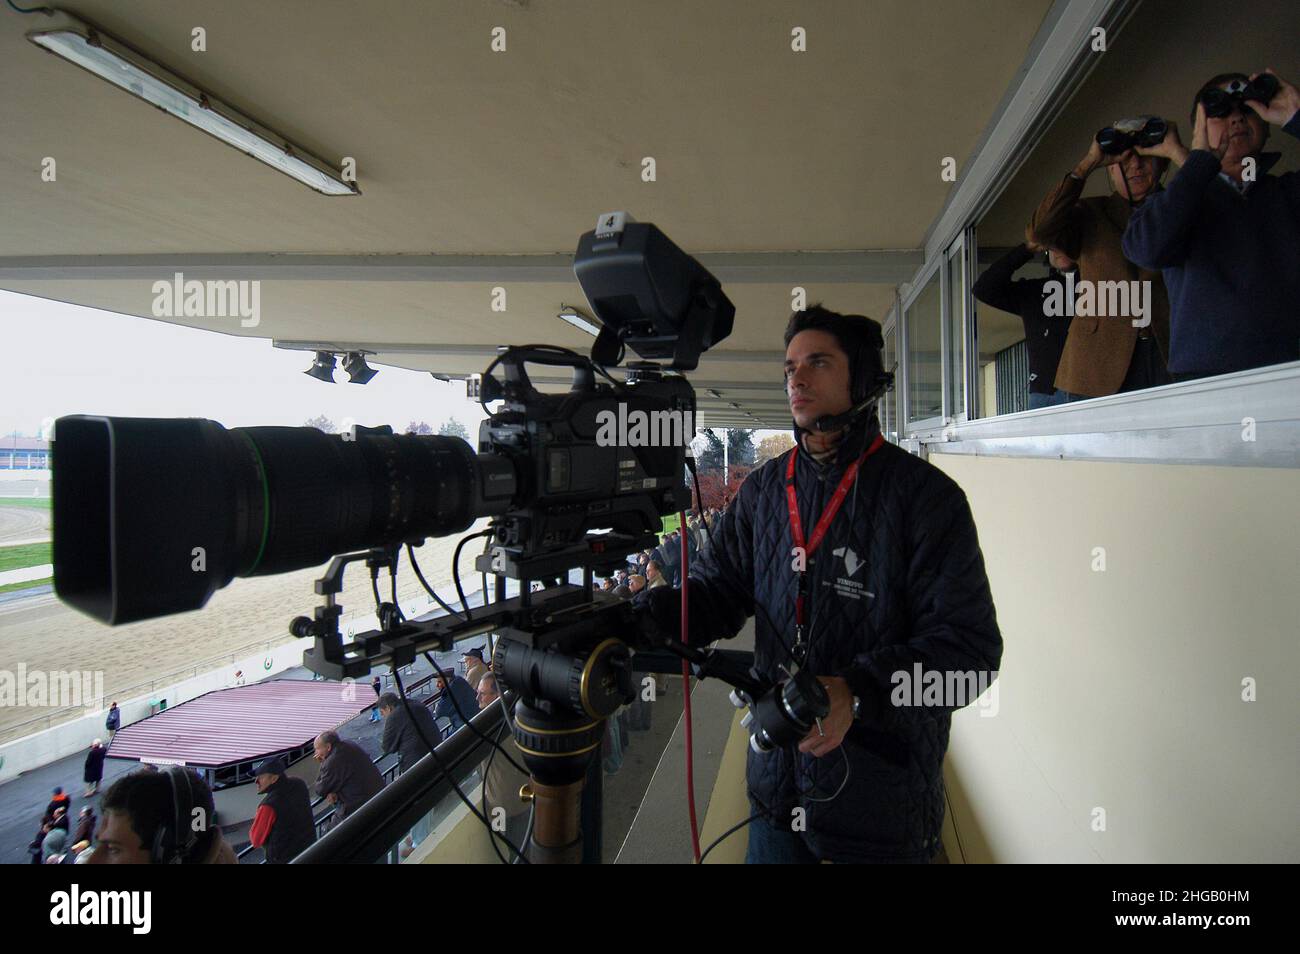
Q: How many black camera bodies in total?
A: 1